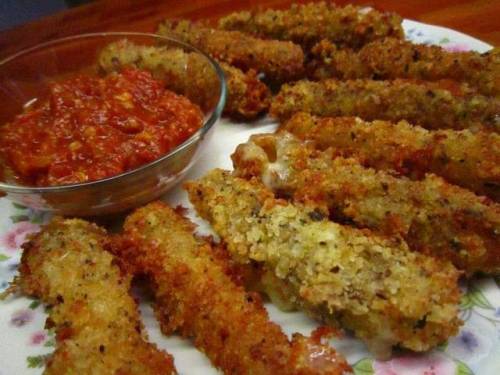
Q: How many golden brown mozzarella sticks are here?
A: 10